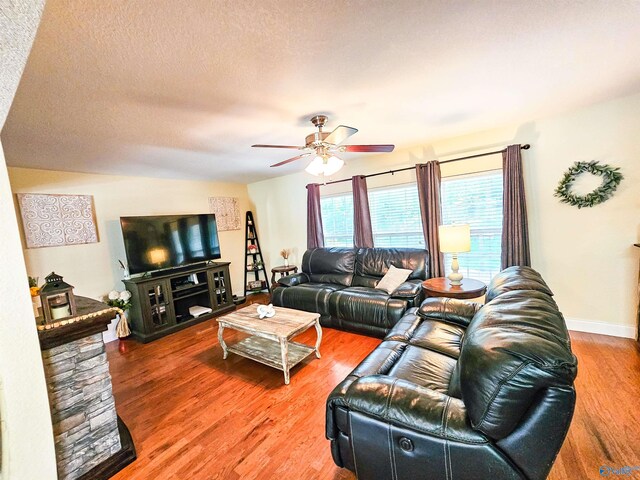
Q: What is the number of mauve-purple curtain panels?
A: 4